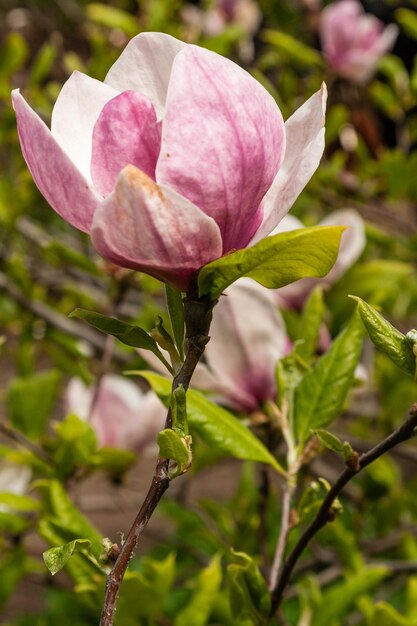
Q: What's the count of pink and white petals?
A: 7